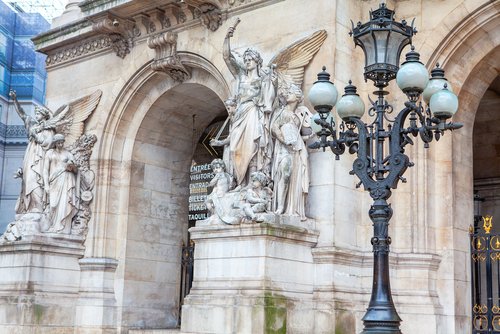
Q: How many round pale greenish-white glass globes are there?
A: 6